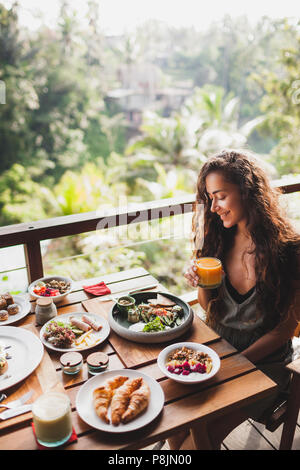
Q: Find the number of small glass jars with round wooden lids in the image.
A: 2